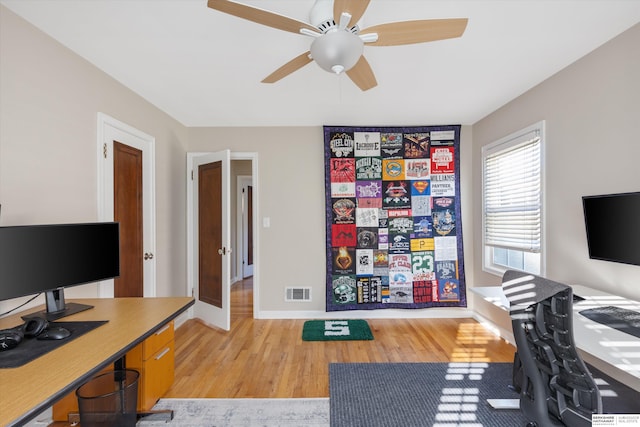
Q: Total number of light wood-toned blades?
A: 5